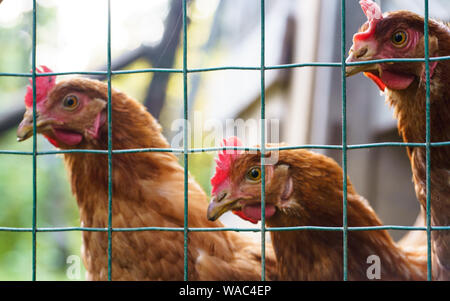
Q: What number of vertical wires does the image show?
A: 6